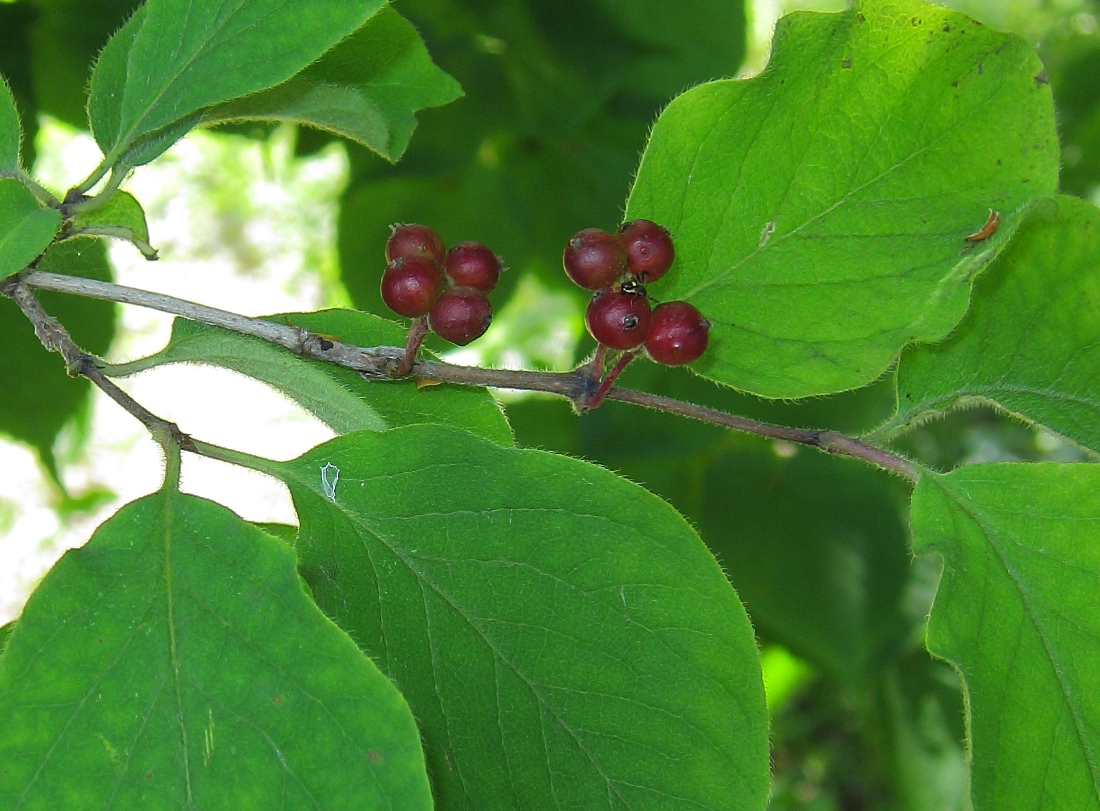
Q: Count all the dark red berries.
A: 8